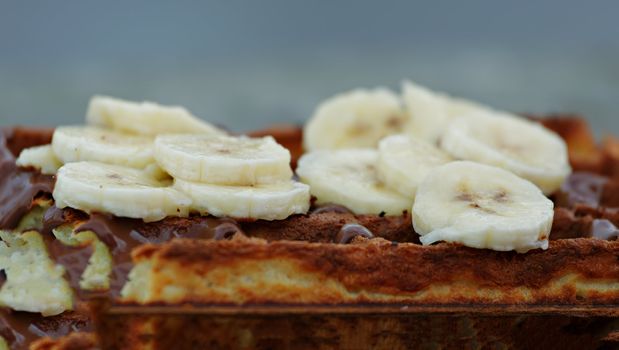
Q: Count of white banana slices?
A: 12